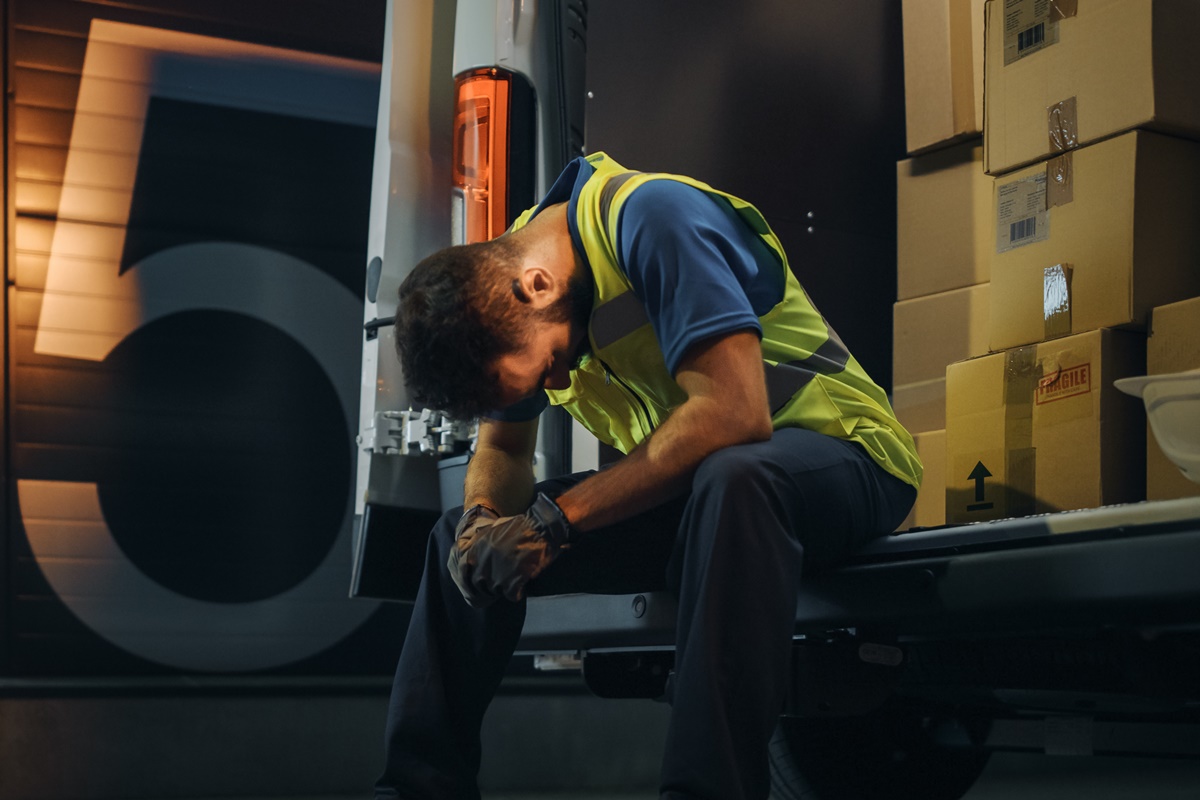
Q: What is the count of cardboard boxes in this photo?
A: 8